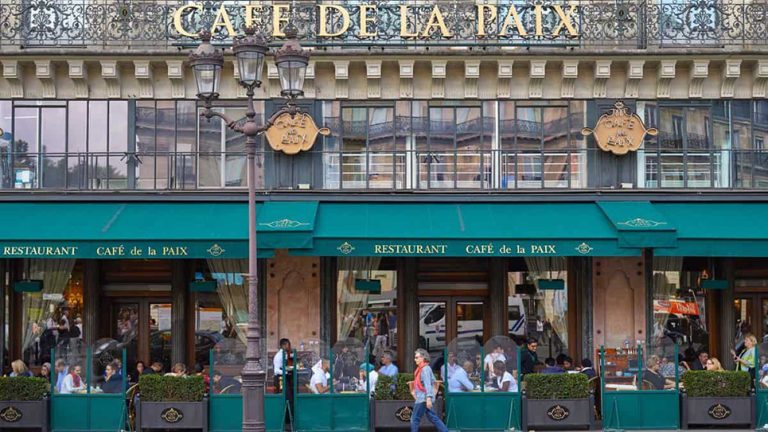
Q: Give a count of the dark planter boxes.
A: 5